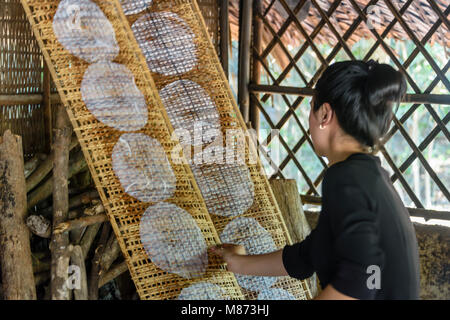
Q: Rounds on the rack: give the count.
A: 11